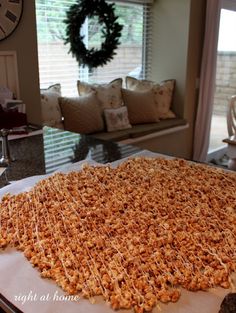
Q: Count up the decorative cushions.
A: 6